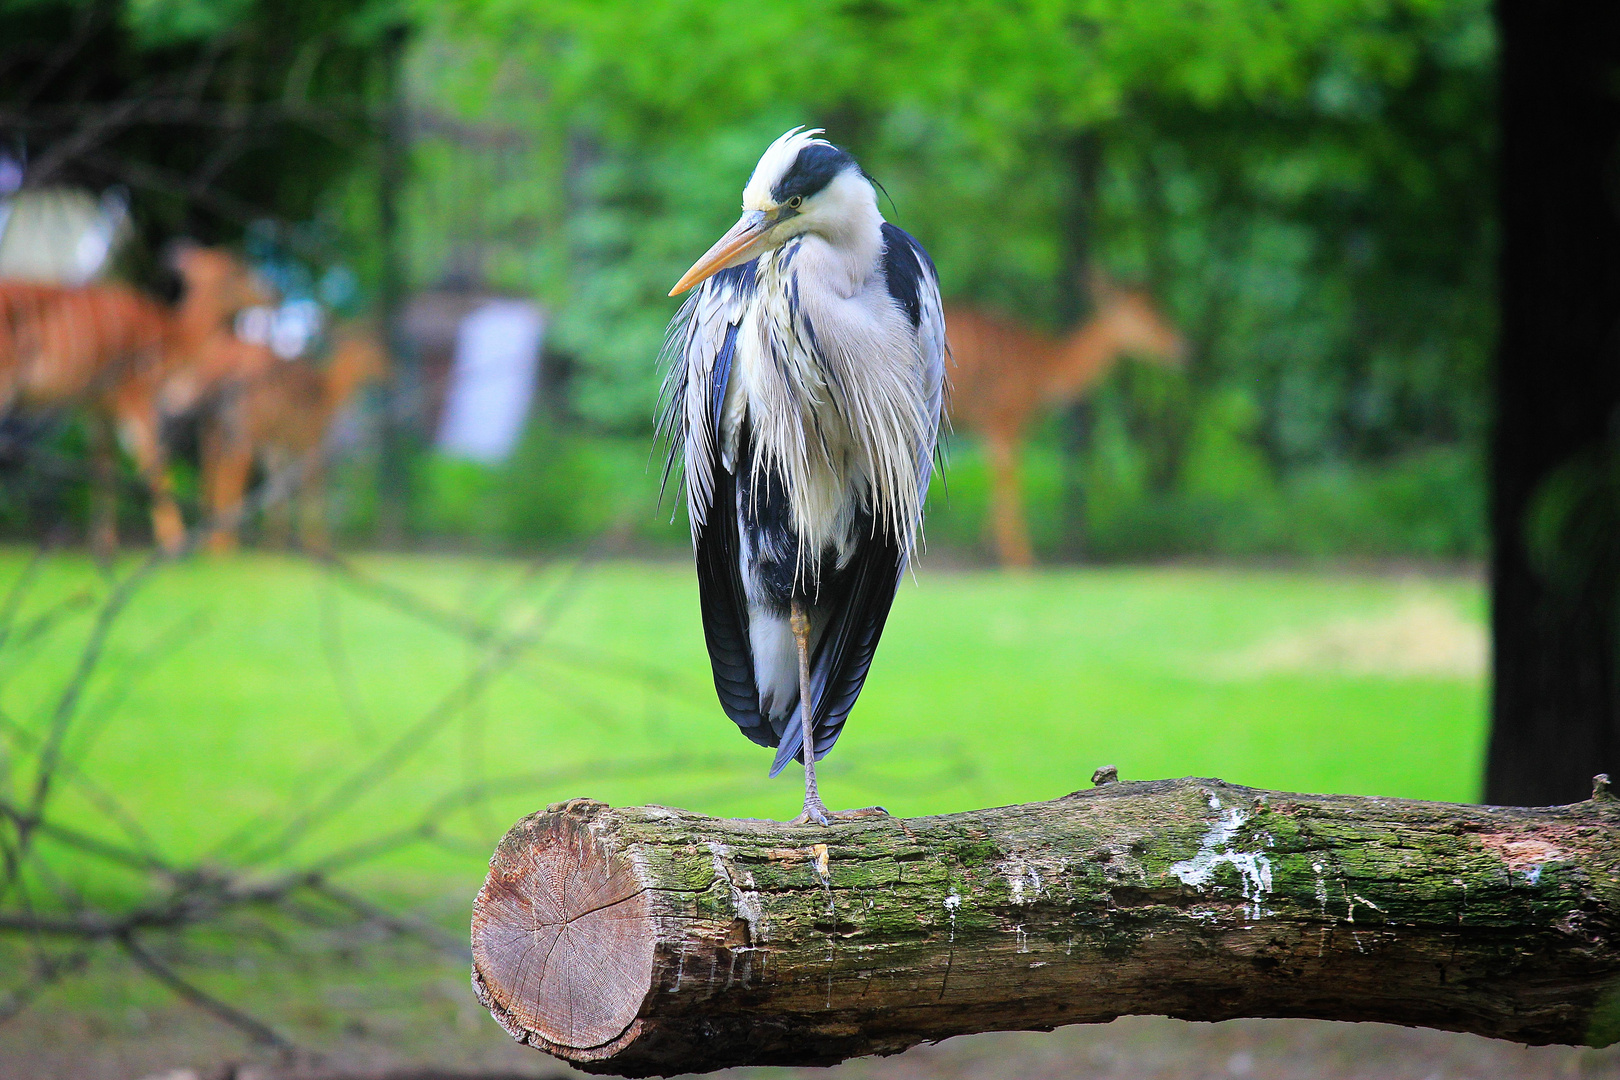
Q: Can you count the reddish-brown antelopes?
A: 3